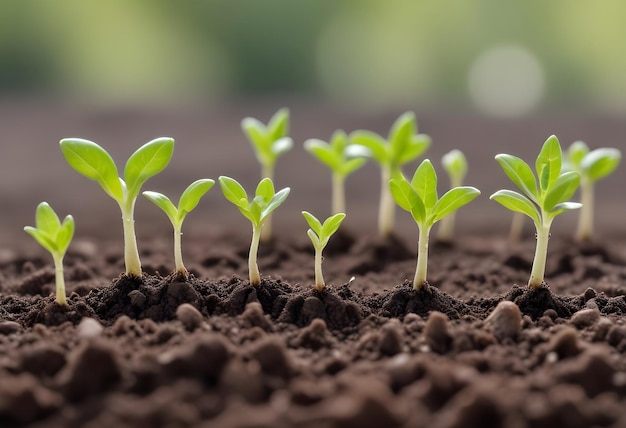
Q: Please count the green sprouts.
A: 12